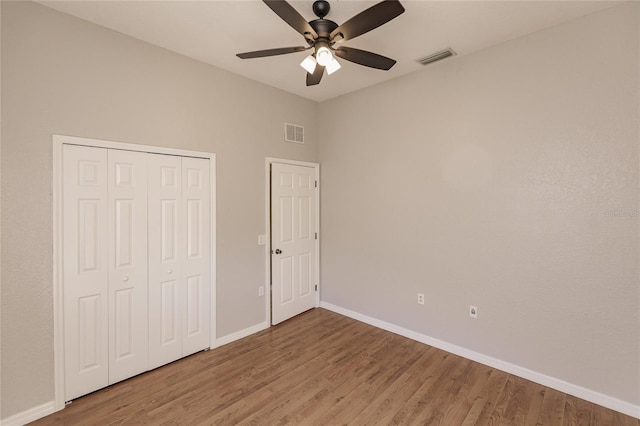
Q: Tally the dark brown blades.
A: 5